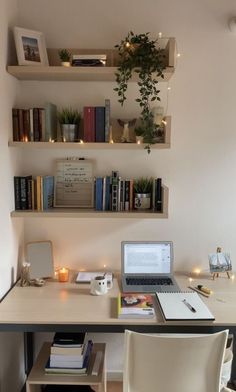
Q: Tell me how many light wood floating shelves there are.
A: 3